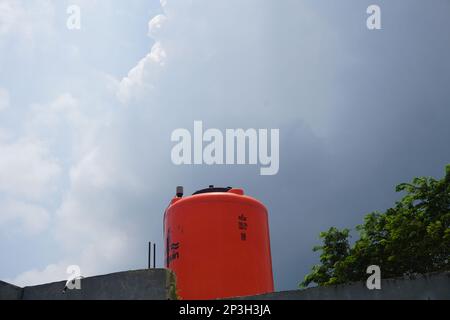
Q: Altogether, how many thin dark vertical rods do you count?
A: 2